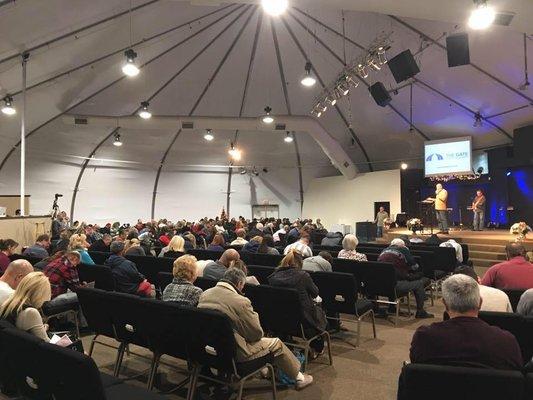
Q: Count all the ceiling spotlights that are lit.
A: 11